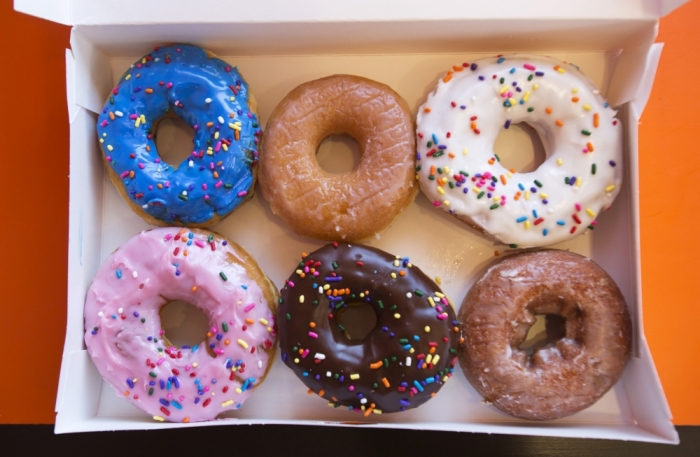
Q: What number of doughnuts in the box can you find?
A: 6